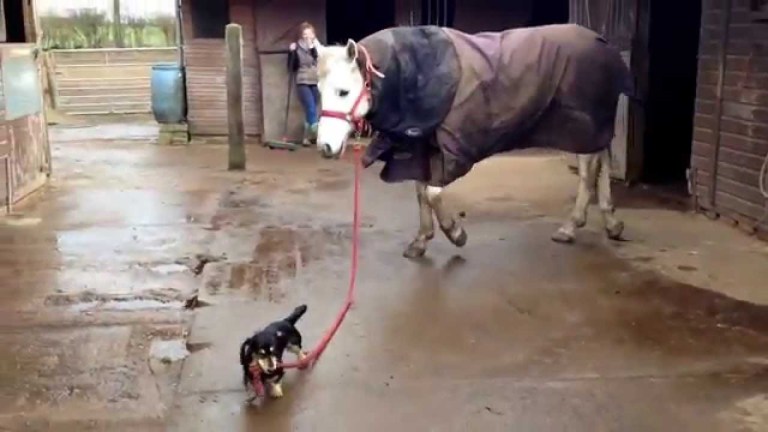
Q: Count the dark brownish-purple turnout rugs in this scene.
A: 1